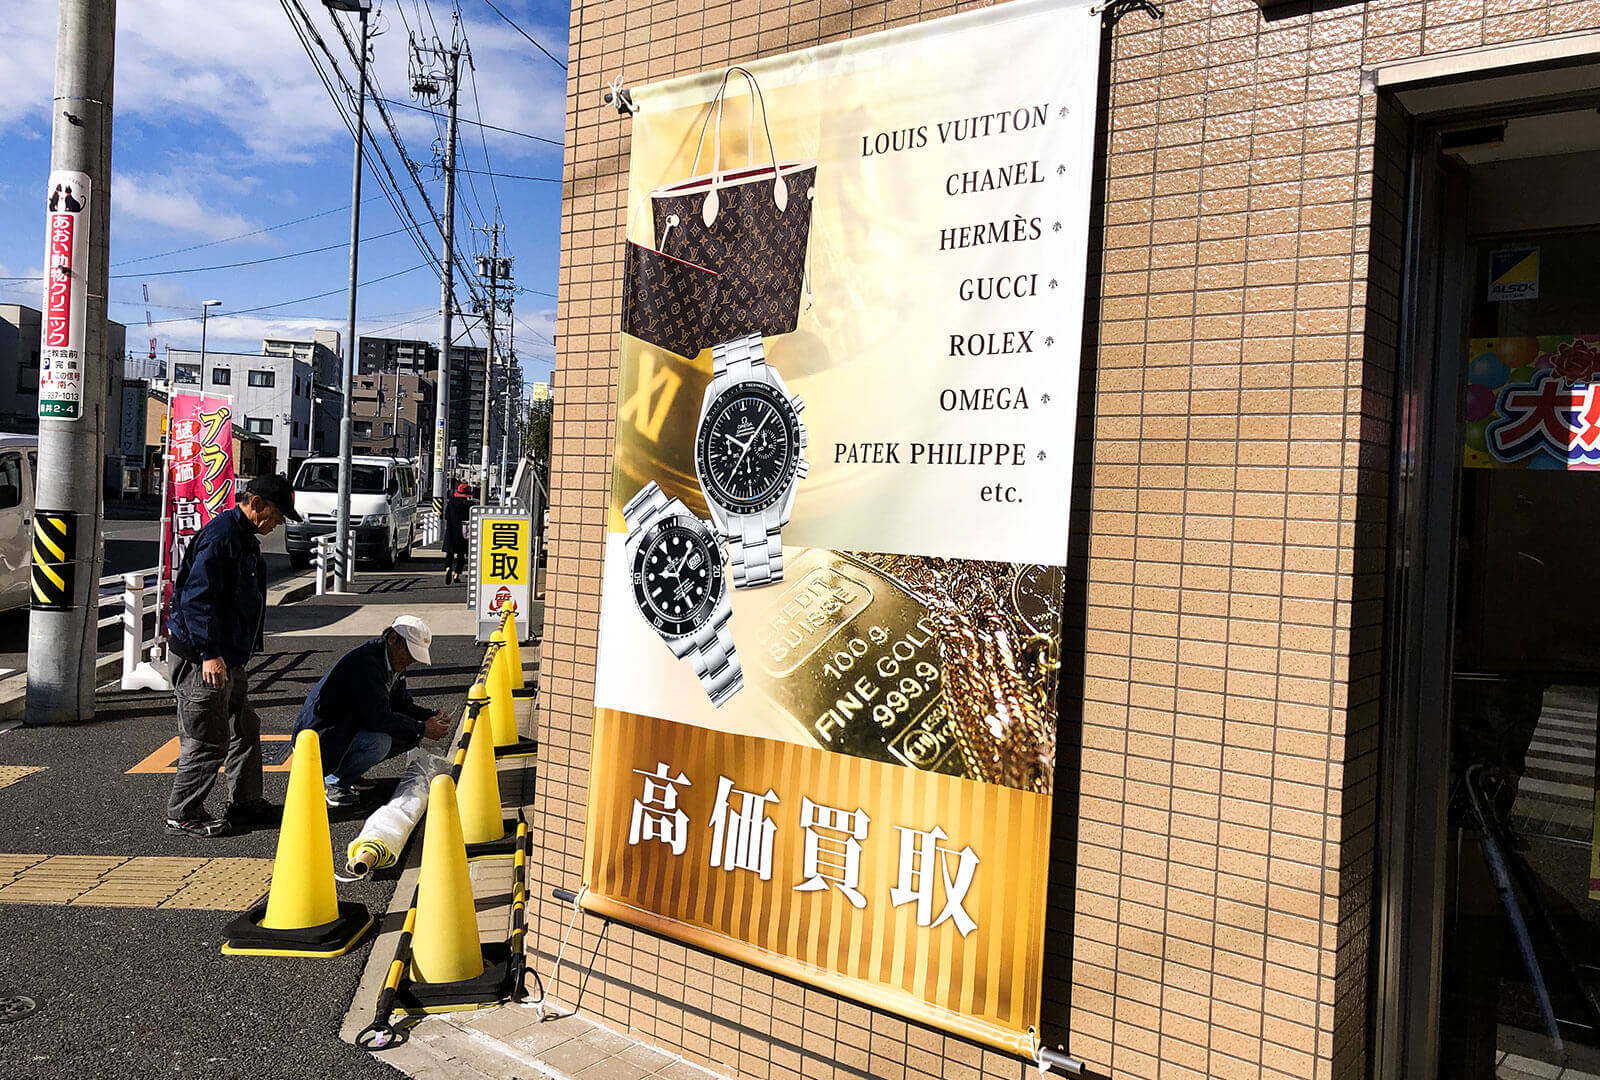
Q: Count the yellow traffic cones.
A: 5